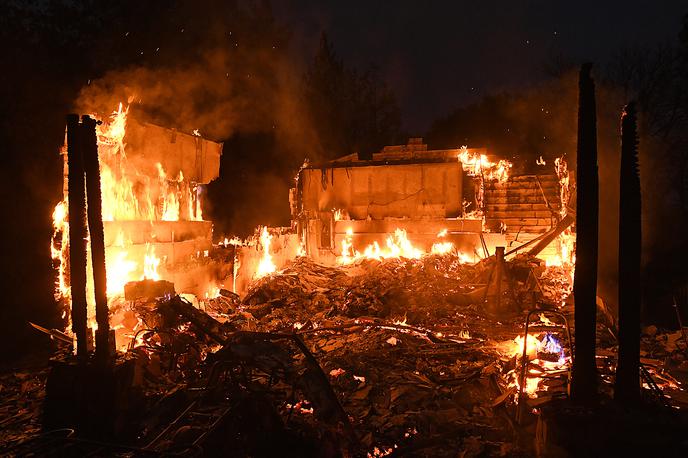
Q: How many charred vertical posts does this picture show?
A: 4